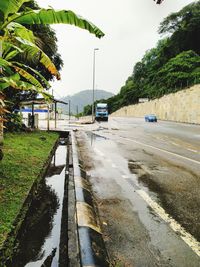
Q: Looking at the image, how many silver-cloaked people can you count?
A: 0